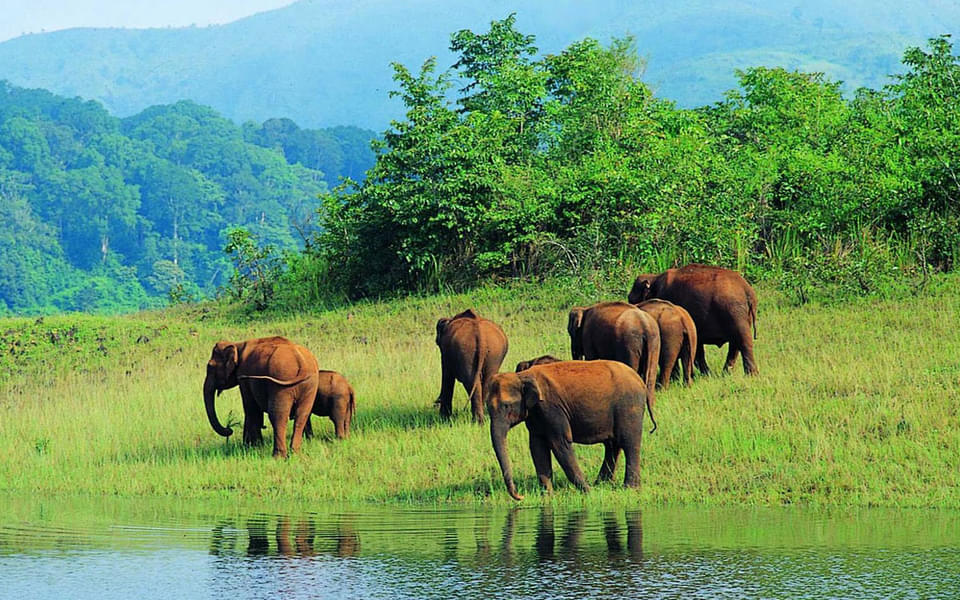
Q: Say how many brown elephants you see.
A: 8